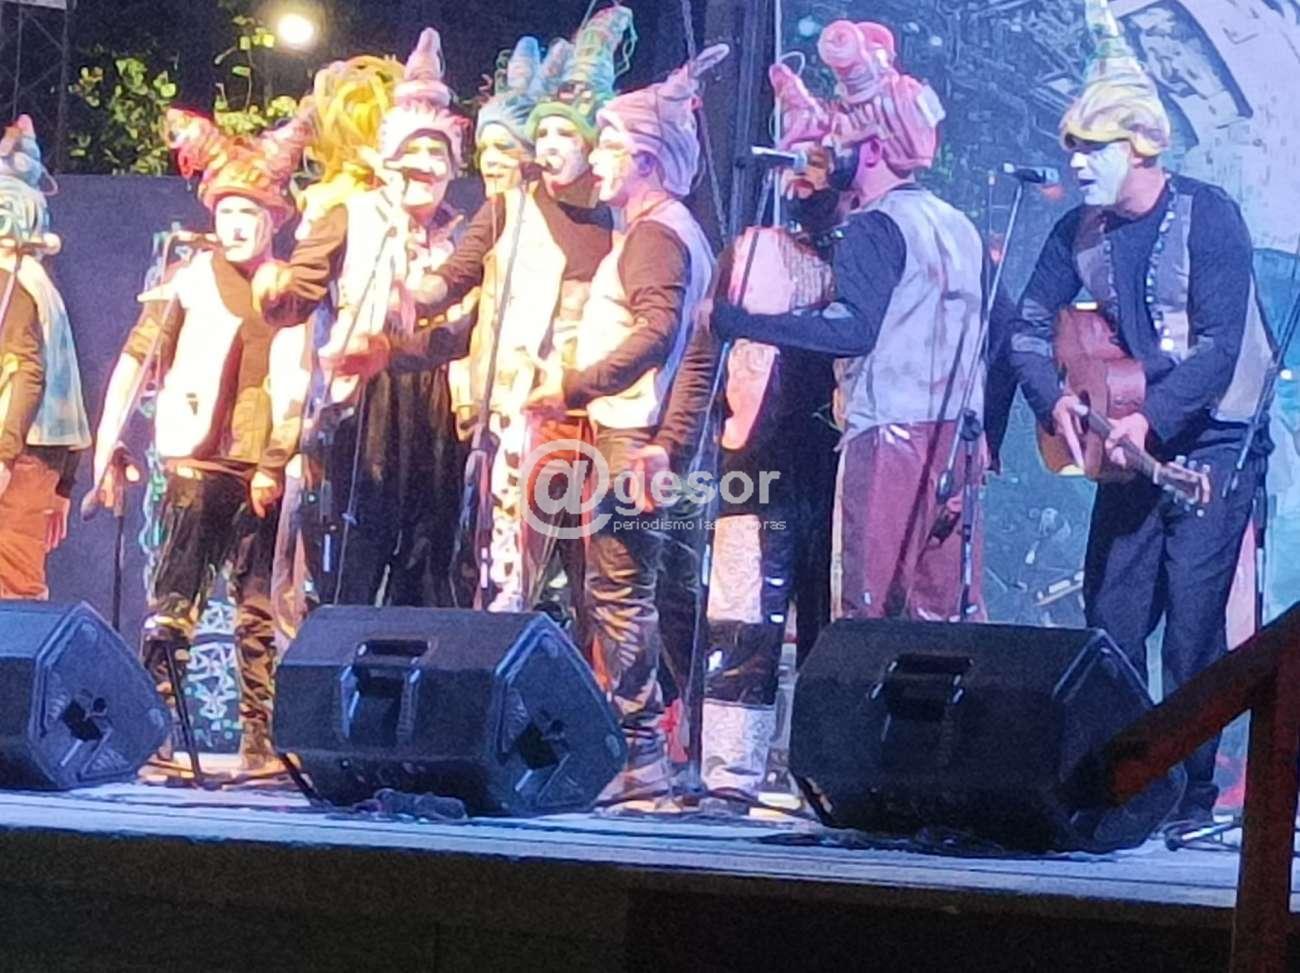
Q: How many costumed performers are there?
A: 10